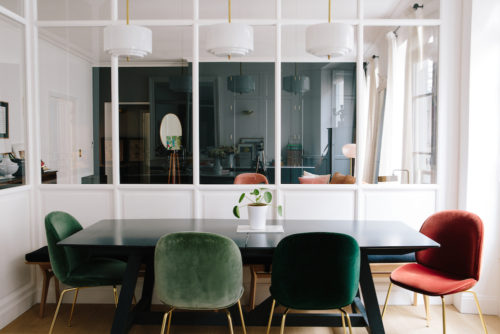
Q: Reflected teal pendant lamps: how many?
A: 3